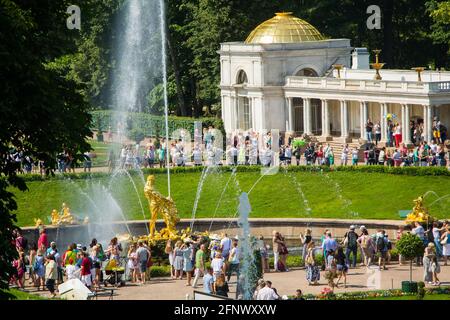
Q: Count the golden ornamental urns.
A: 3